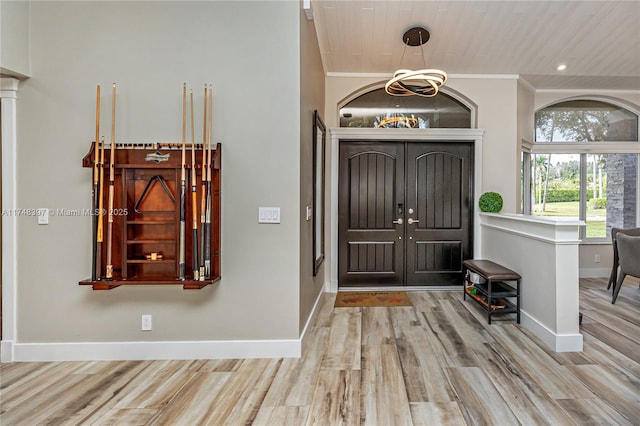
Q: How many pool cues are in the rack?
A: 7